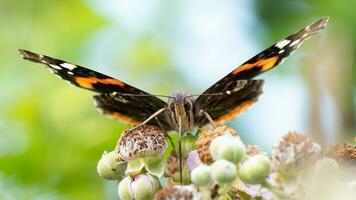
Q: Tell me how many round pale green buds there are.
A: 6